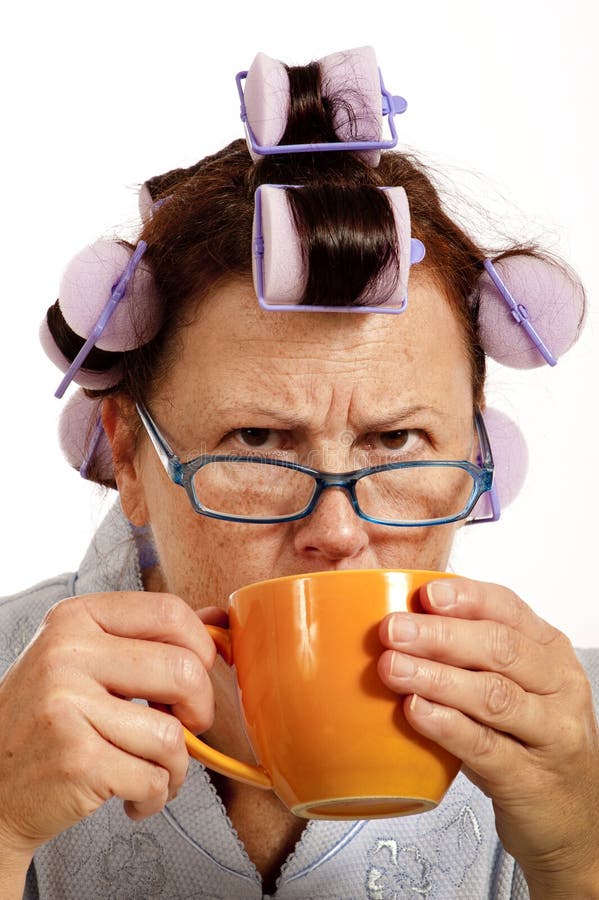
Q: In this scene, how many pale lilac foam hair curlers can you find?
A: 7